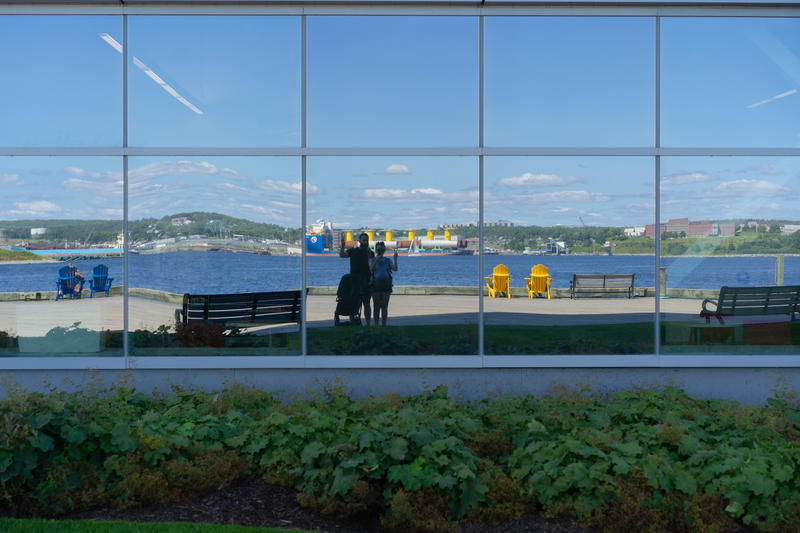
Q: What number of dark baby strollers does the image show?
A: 1